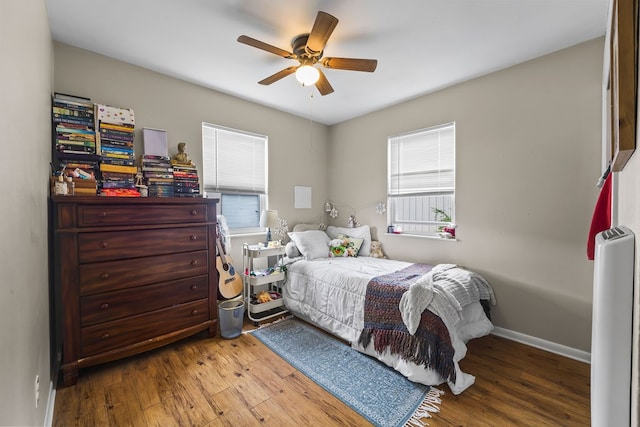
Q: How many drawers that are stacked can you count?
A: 5